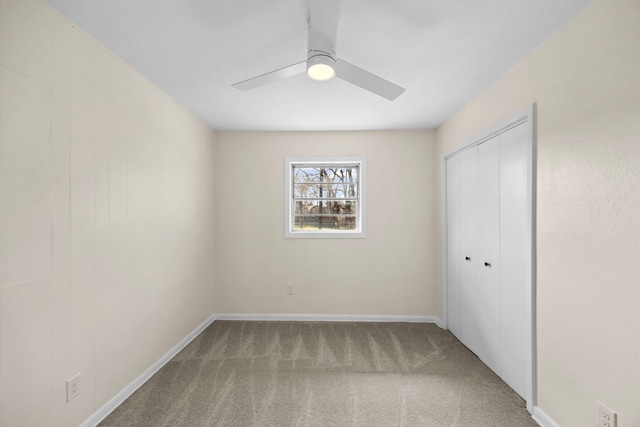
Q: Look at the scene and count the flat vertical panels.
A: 4